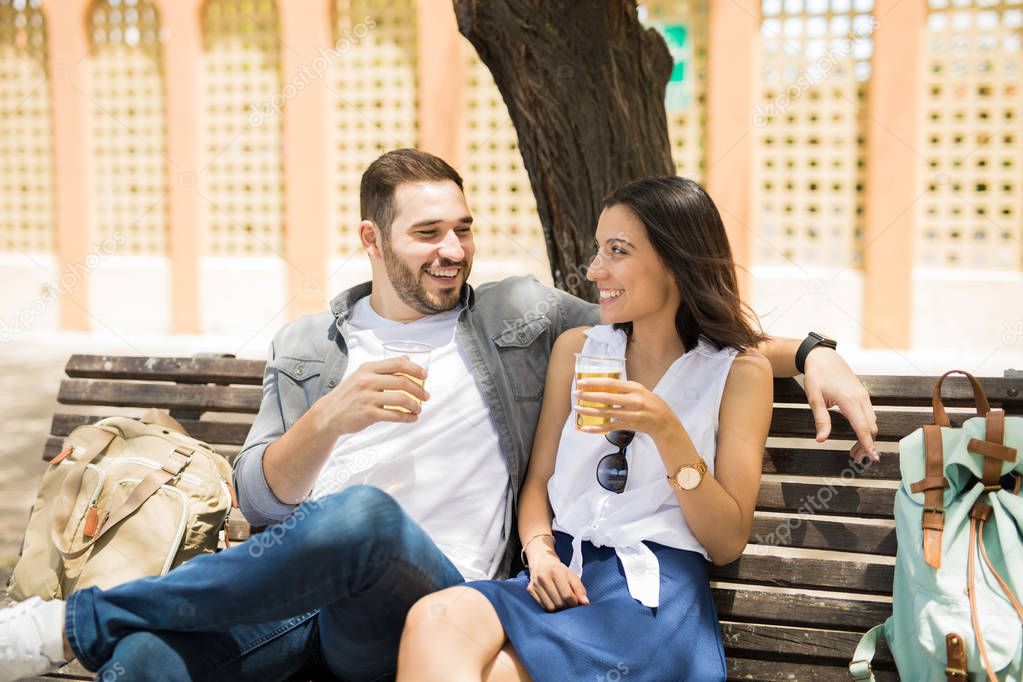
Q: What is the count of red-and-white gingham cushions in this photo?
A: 0